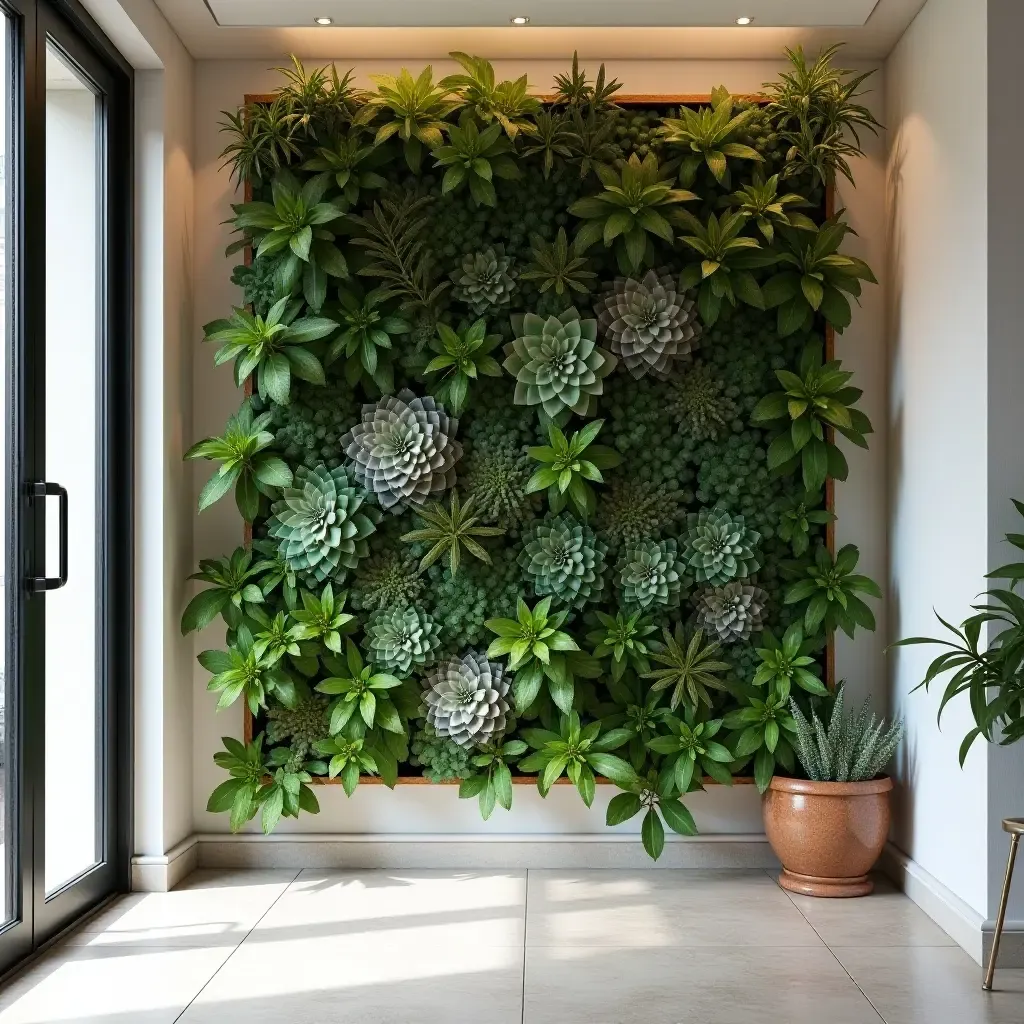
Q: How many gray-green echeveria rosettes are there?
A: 11